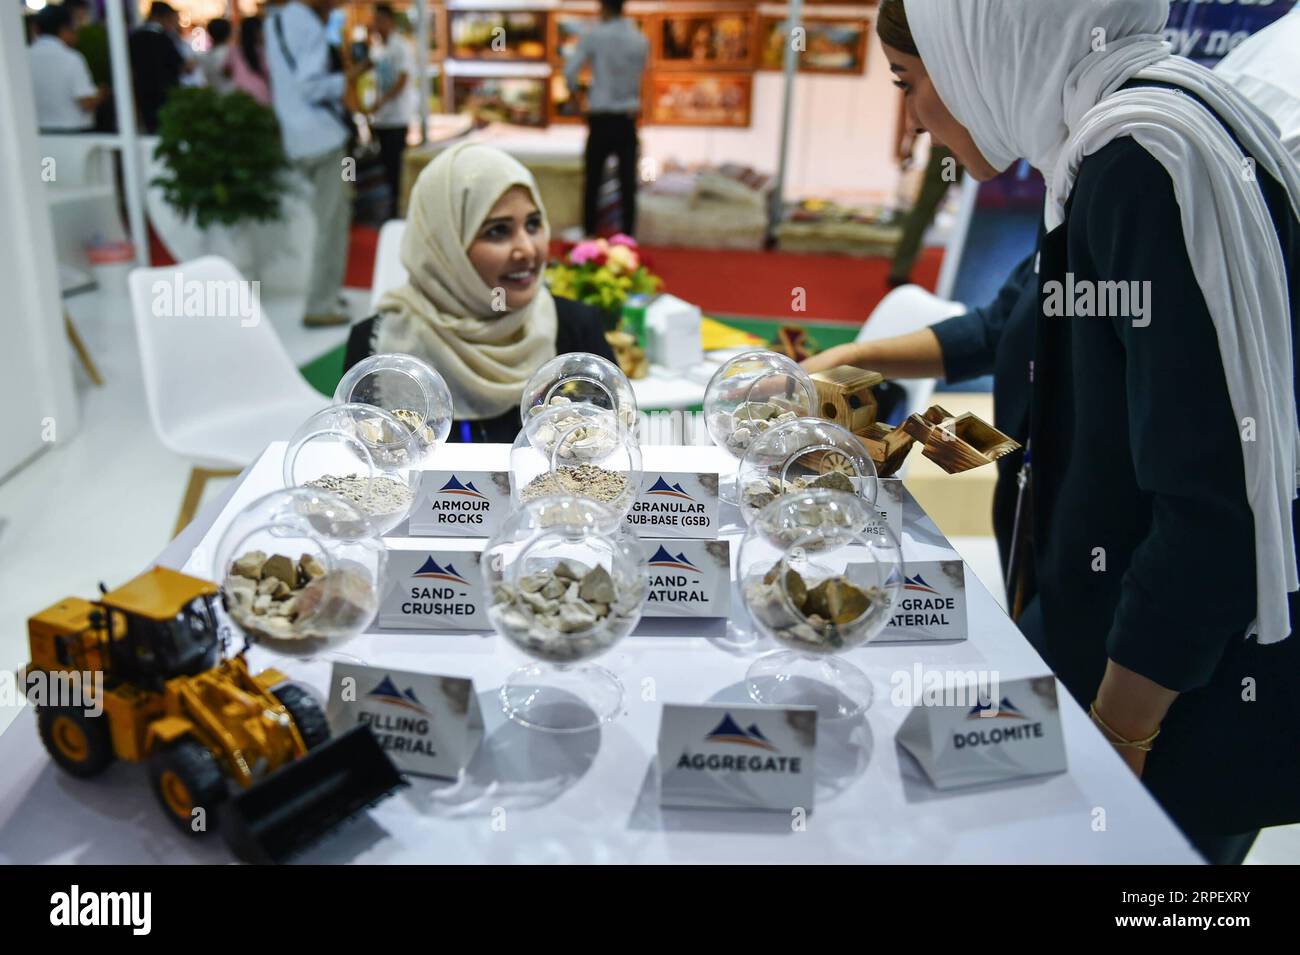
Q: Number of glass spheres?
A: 9